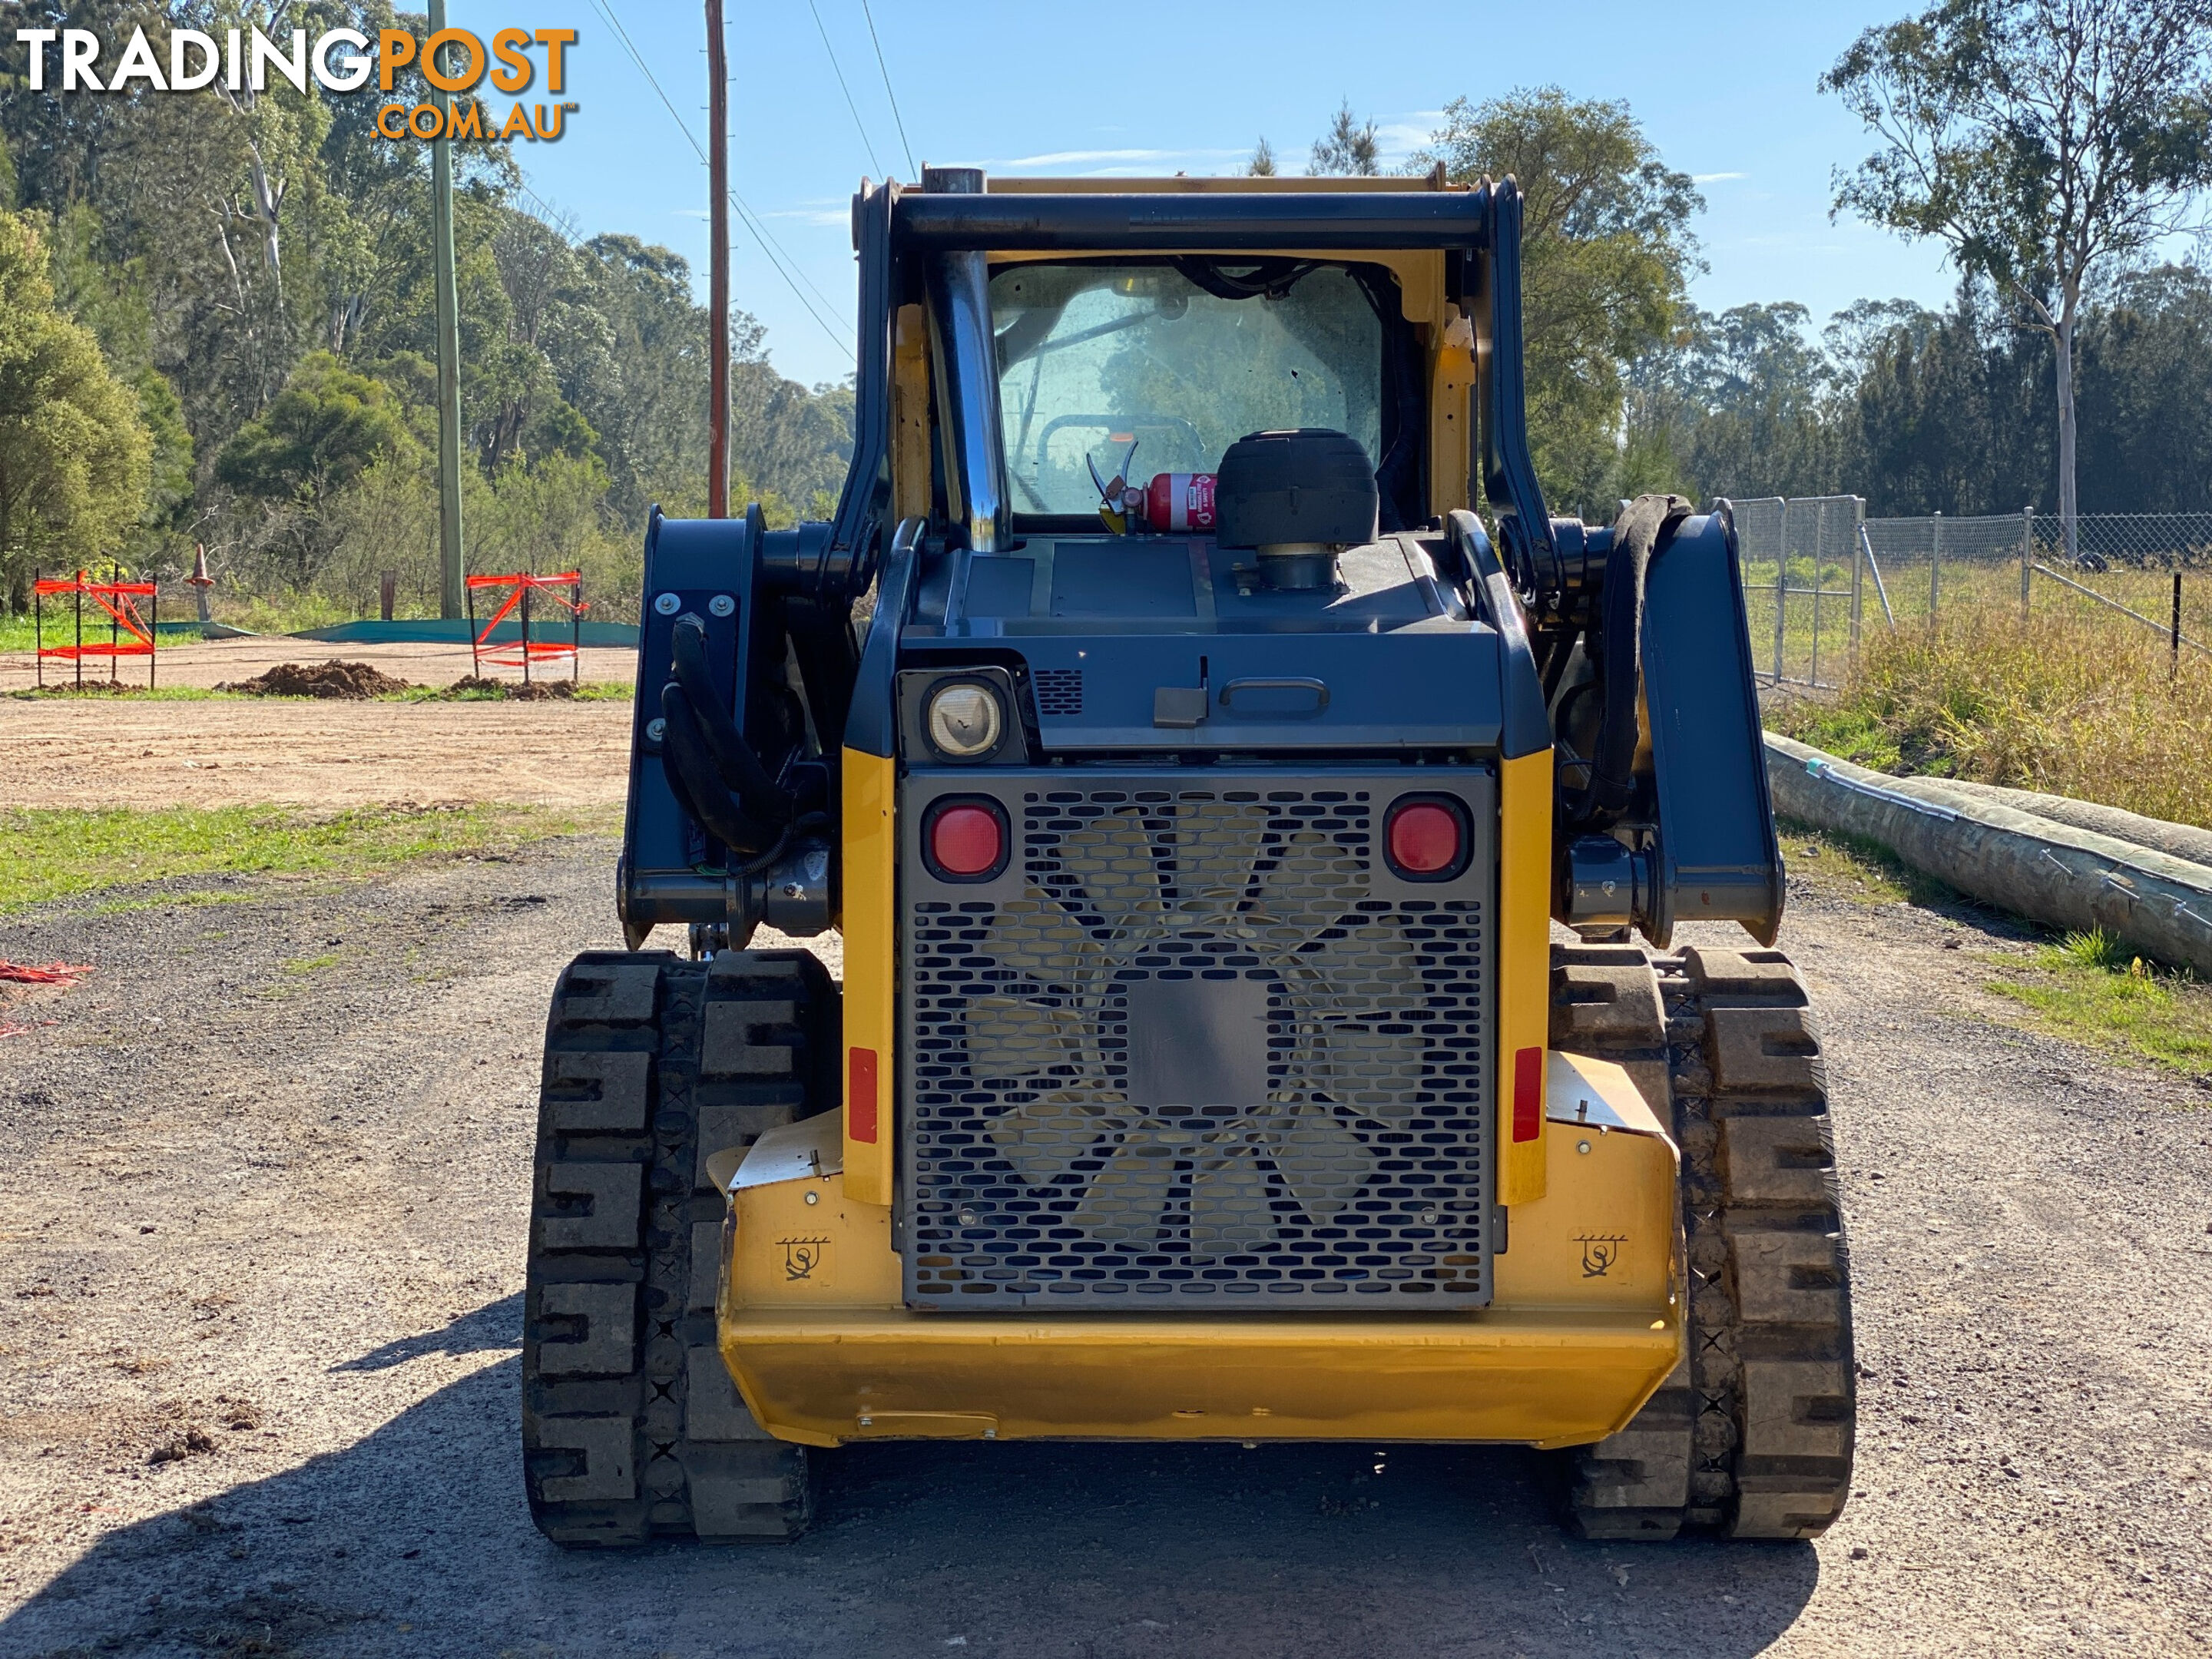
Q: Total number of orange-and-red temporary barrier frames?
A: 2